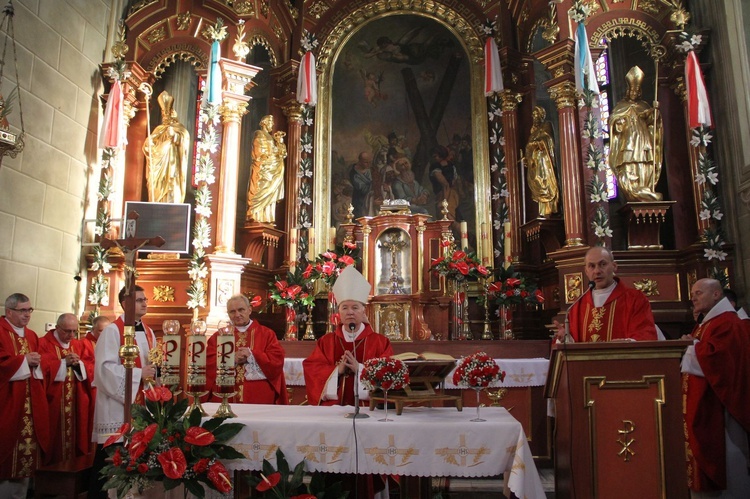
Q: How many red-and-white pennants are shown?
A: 4